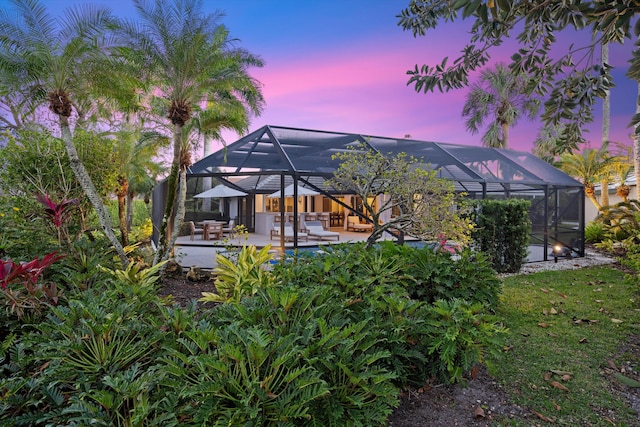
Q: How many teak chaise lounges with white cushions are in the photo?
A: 2